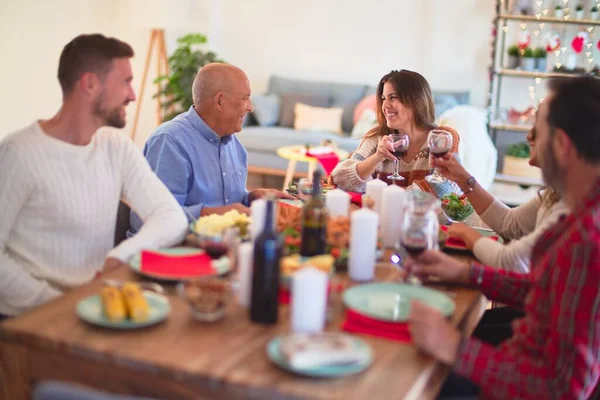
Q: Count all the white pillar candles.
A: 7